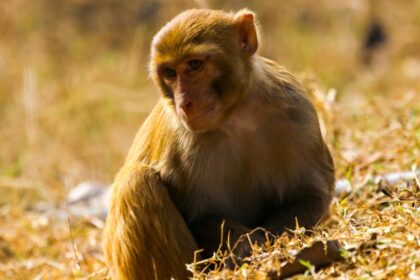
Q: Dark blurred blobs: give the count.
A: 1